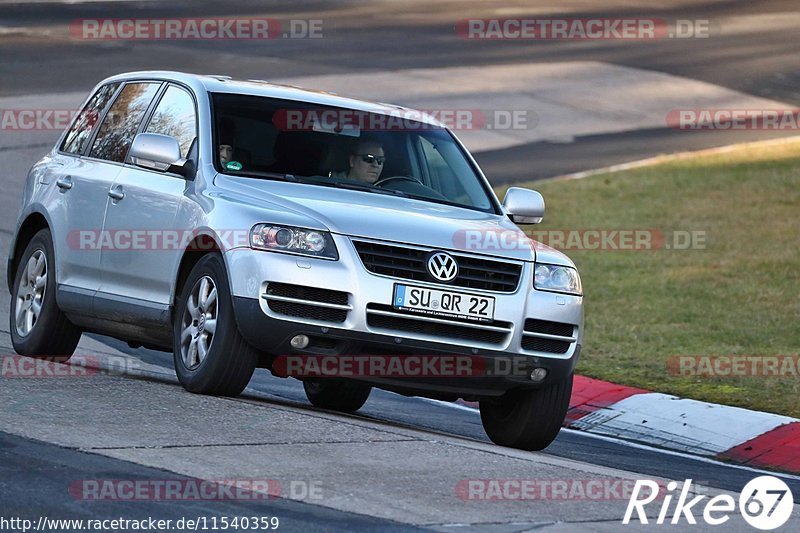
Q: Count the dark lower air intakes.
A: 3